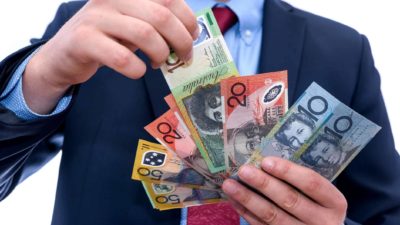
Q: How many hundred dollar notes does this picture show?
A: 1